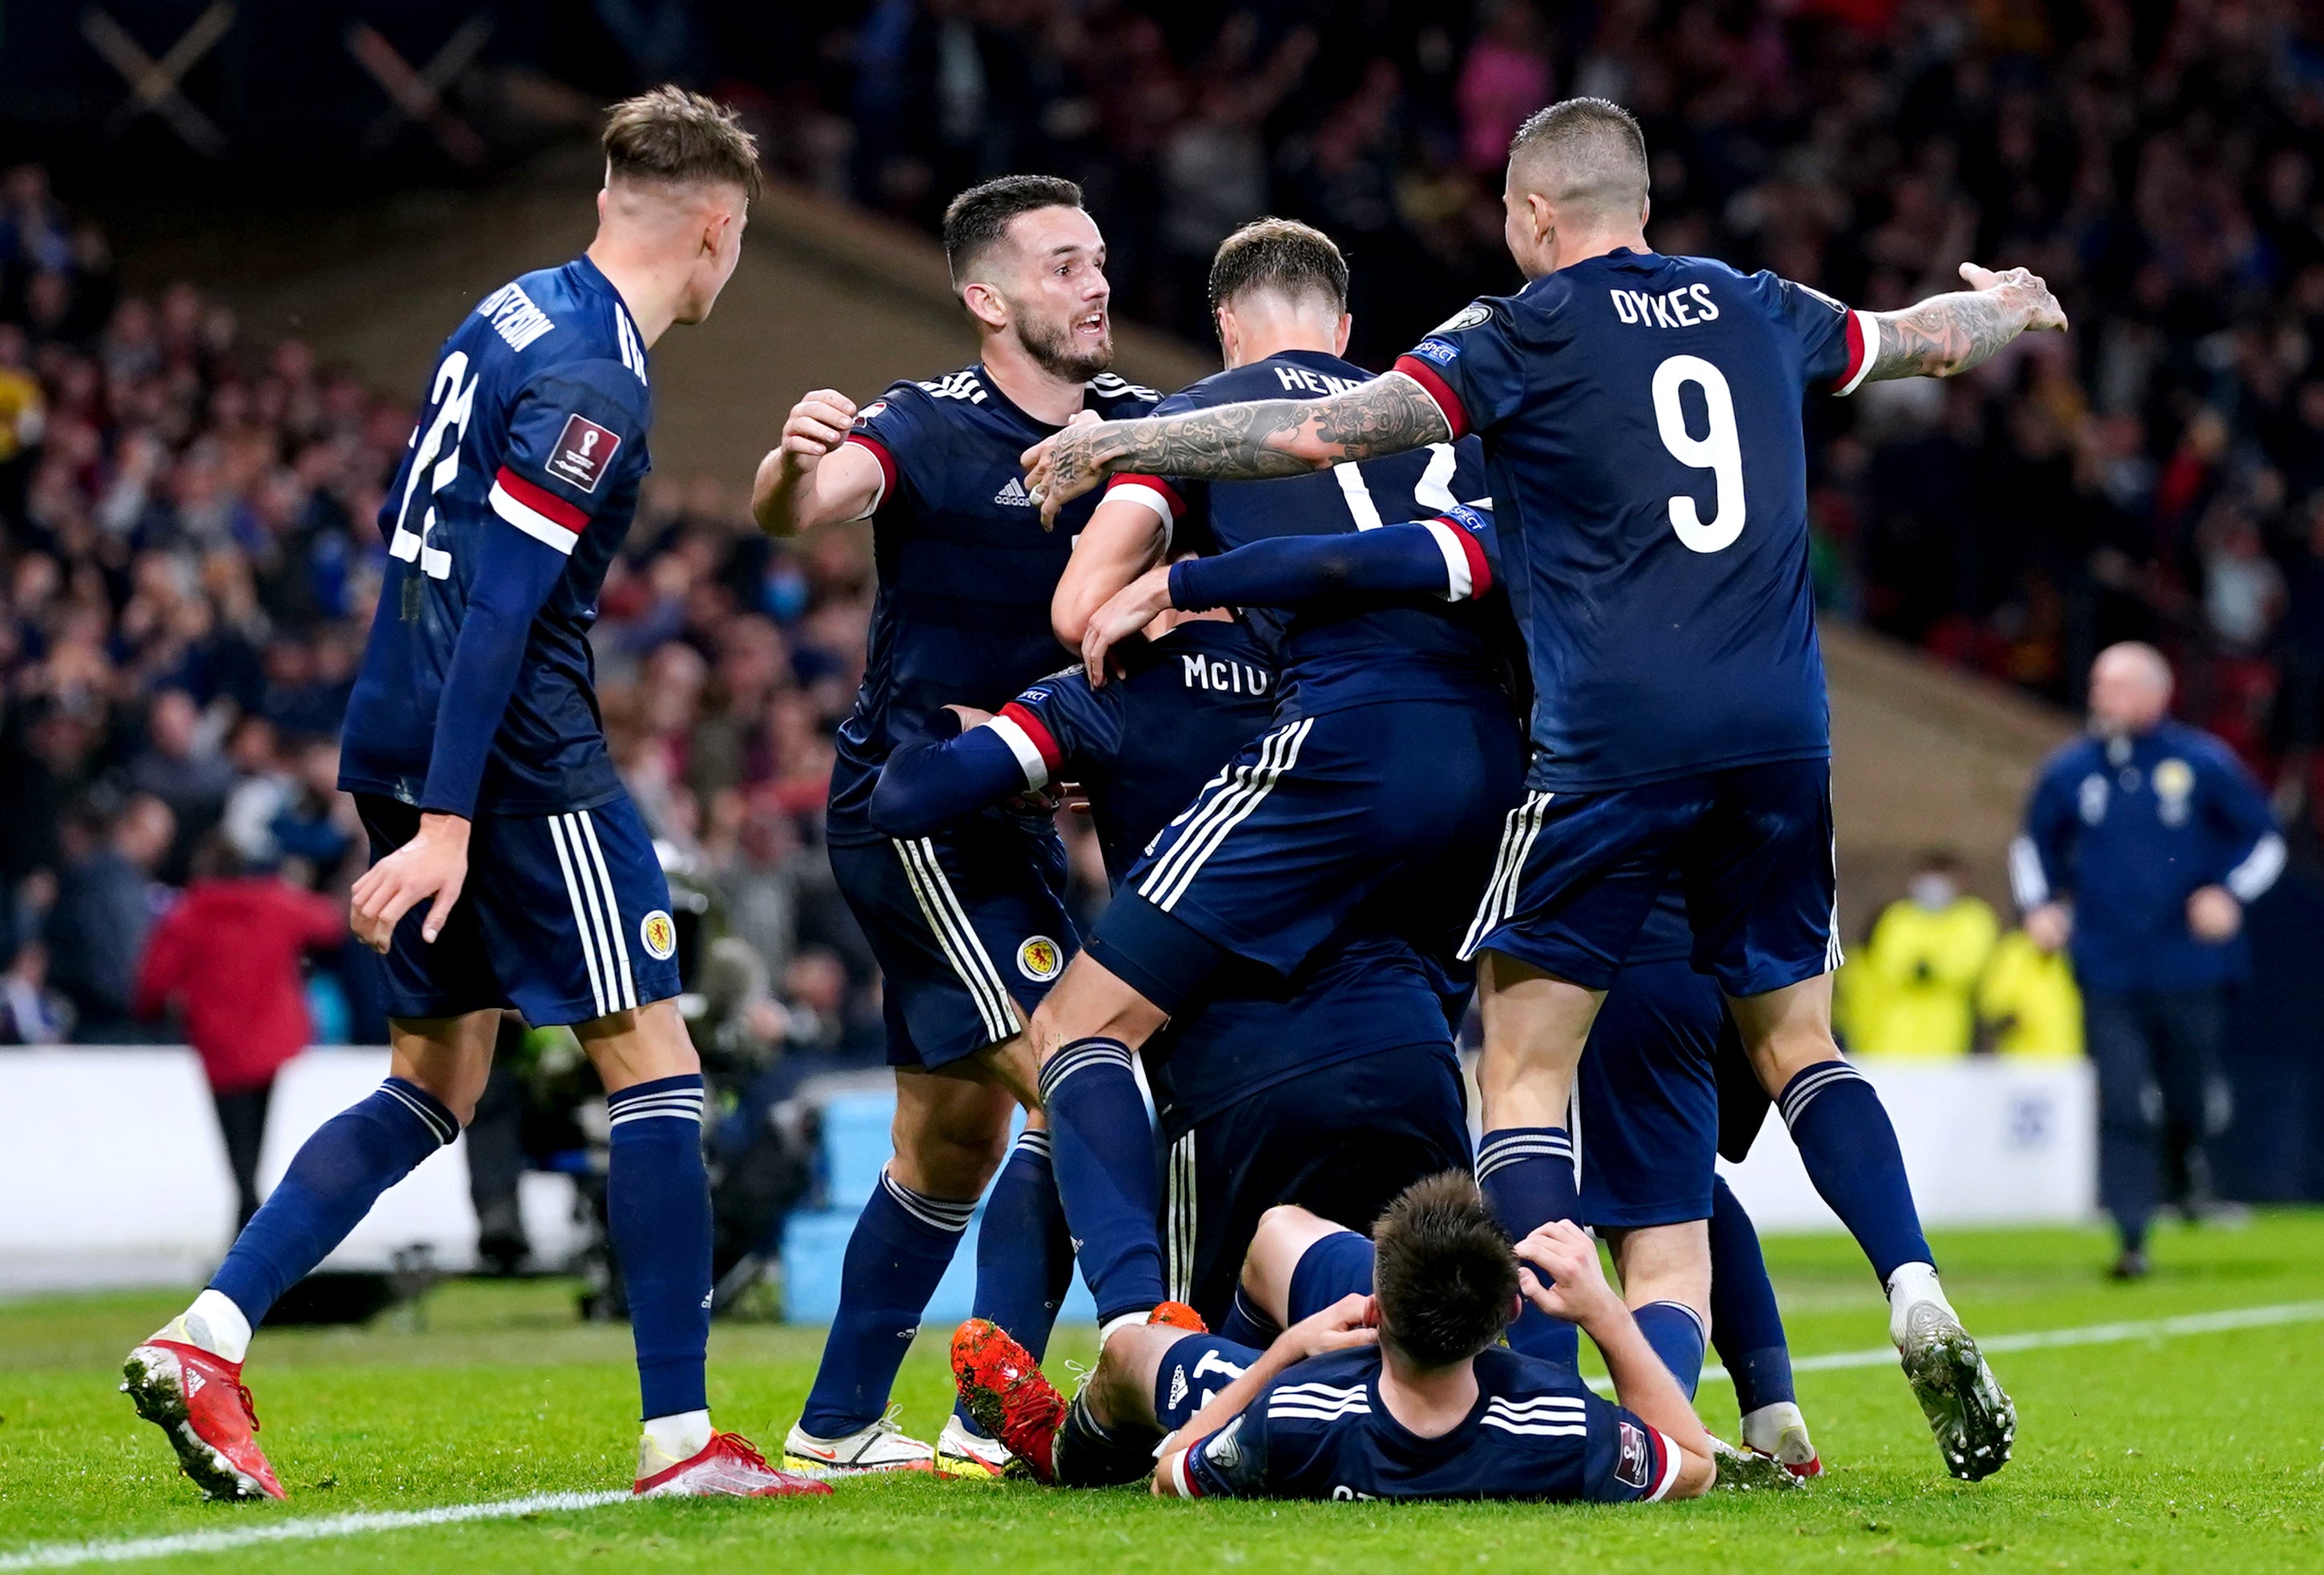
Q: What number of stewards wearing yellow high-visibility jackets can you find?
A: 2